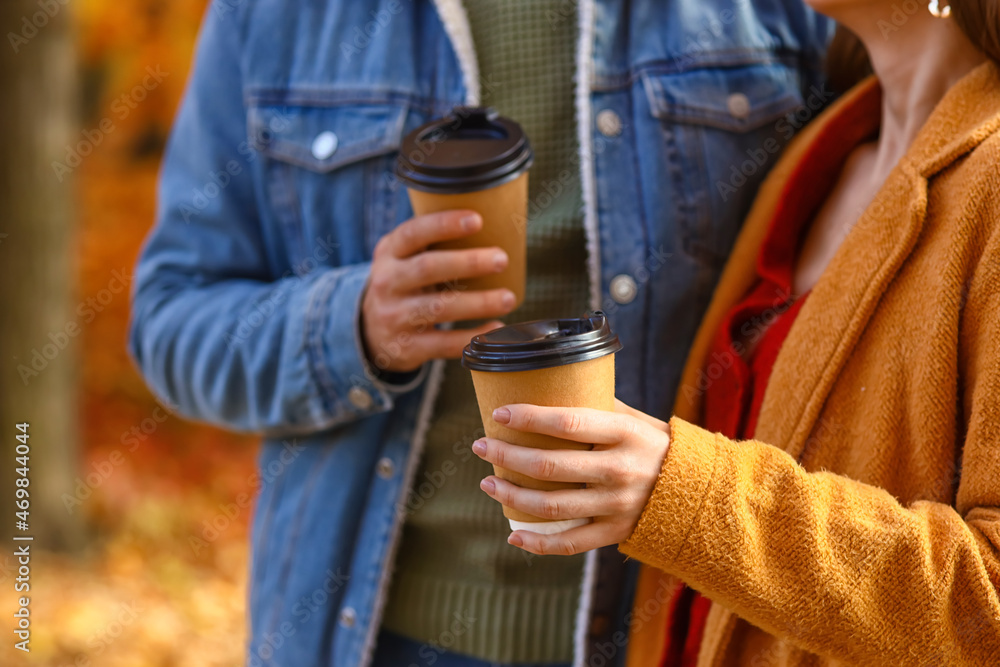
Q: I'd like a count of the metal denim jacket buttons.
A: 7